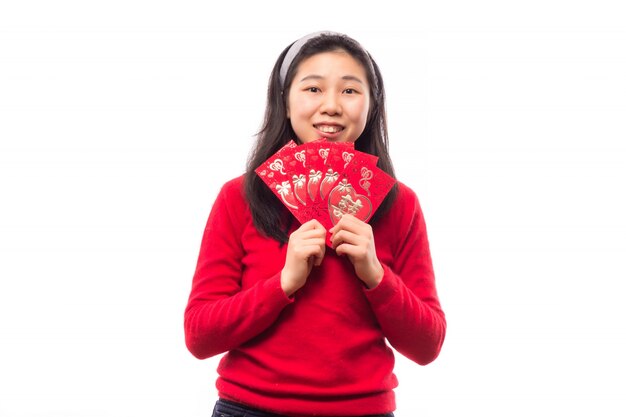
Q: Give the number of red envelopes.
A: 5